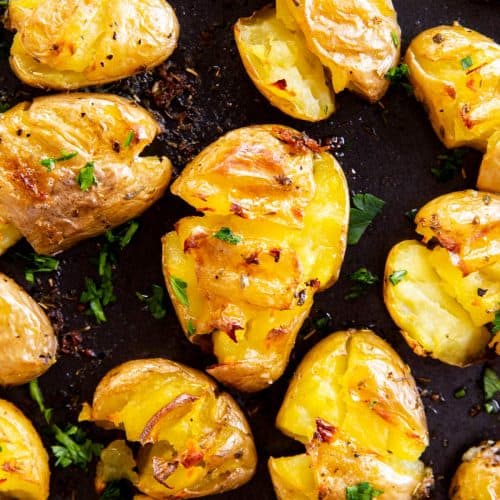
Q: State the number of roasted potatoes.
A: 11